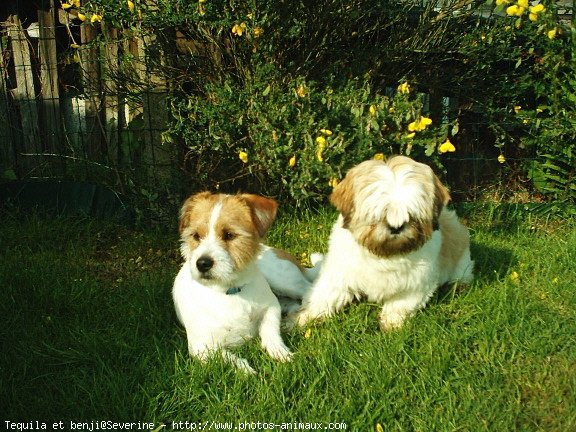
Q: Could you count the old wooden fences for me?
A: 1